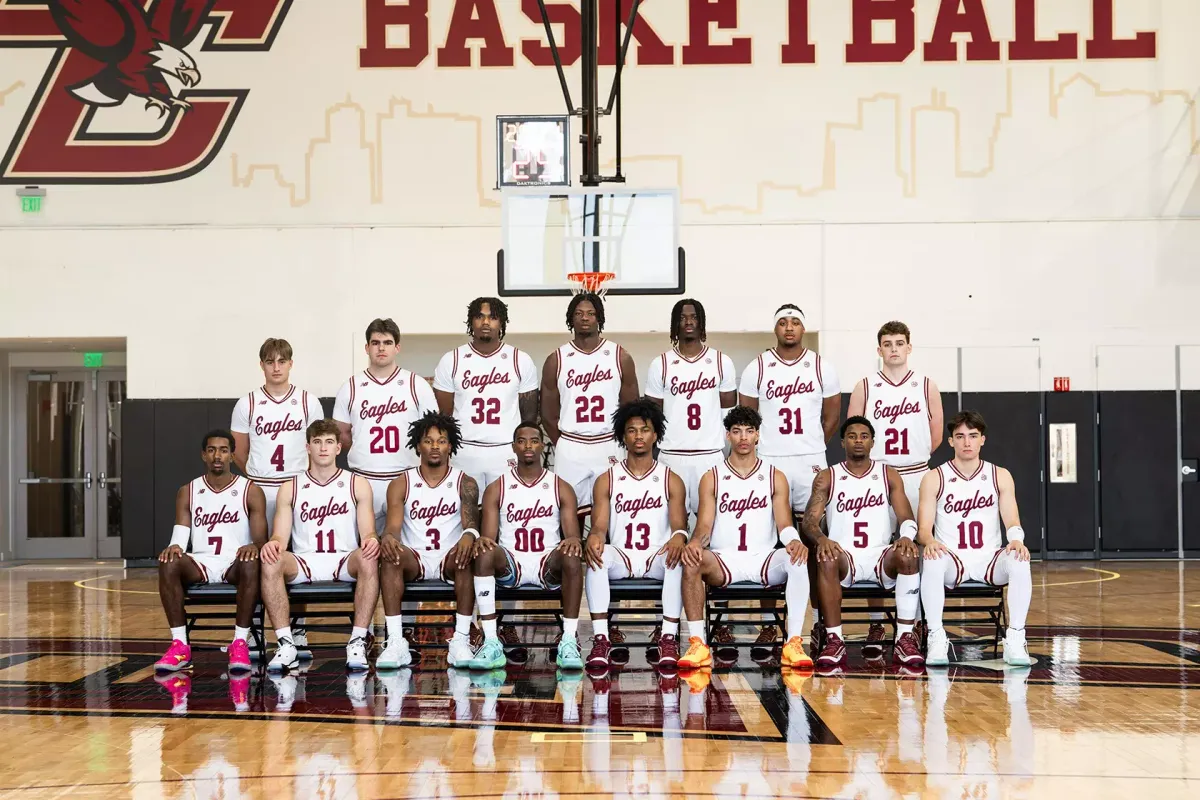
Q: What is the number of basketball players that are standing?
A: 7